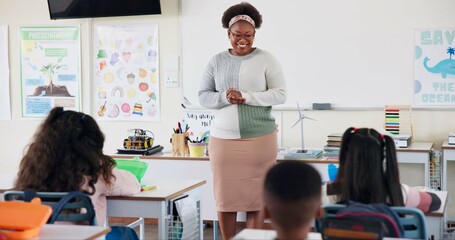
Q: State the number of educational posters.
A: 3